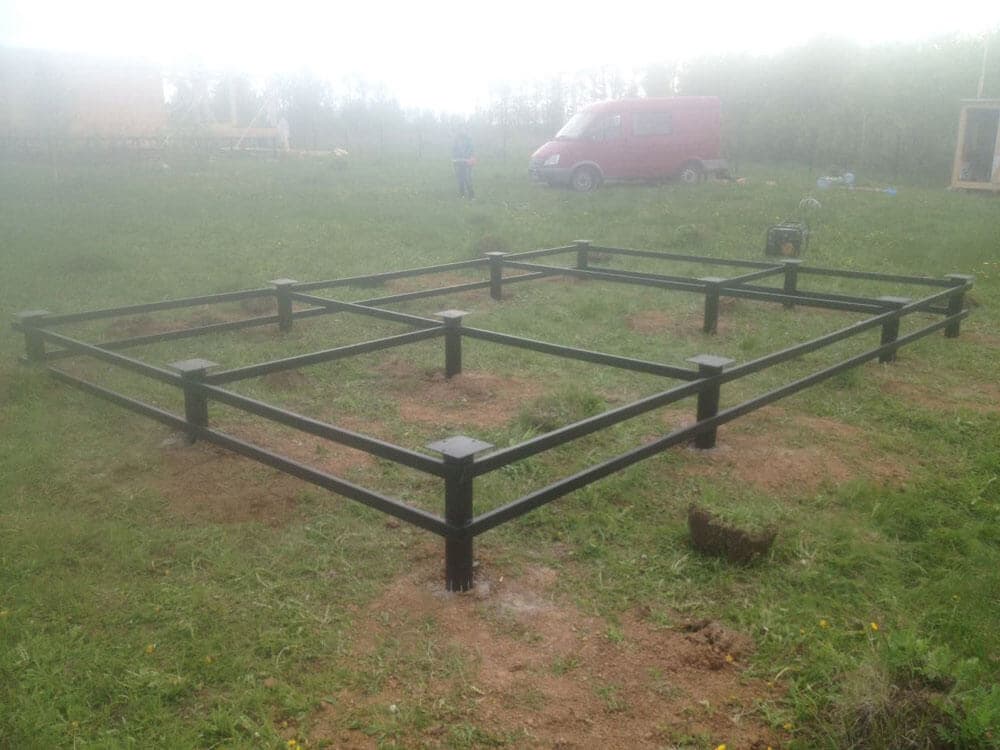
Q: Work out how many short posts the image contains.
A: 12